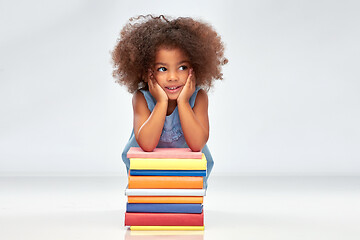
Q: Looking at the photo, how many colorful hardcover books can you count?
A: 9